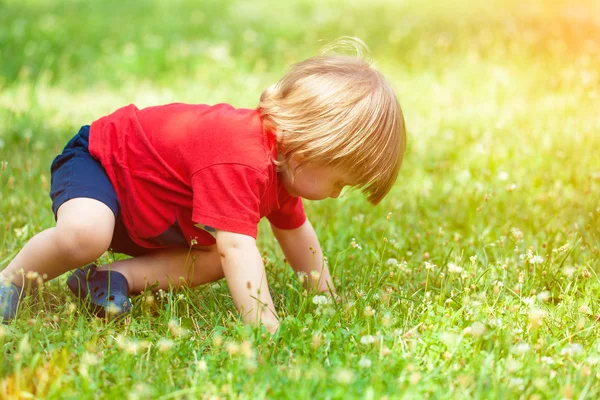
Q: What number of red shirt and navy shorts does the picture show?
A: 2